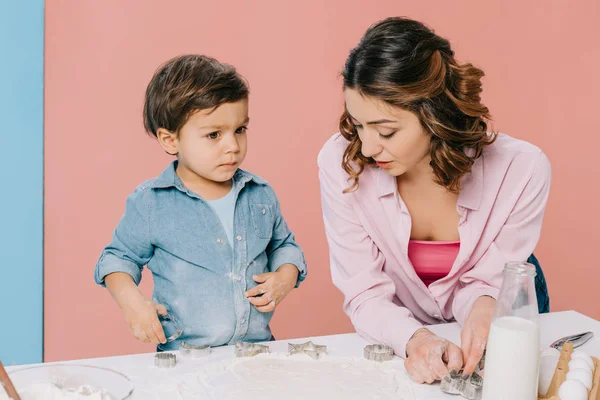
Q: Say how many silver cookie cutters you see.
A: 7